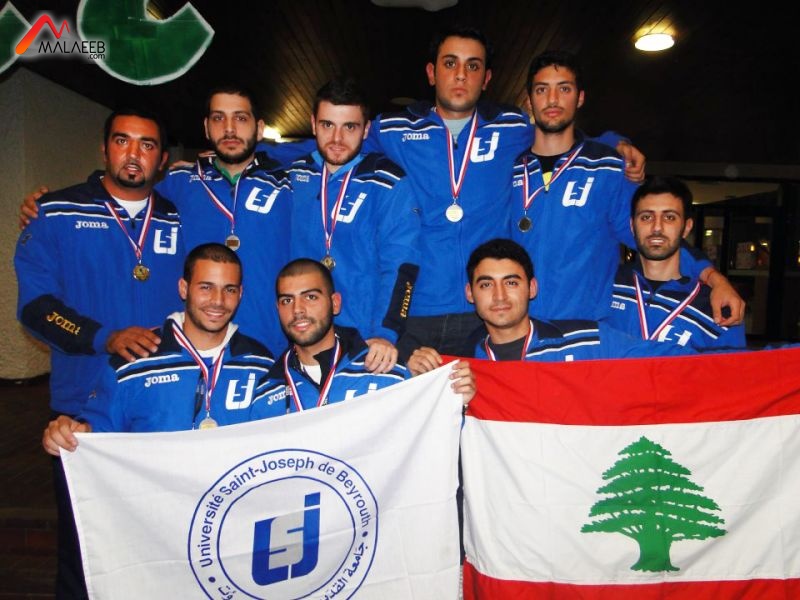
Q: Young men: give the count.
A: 9